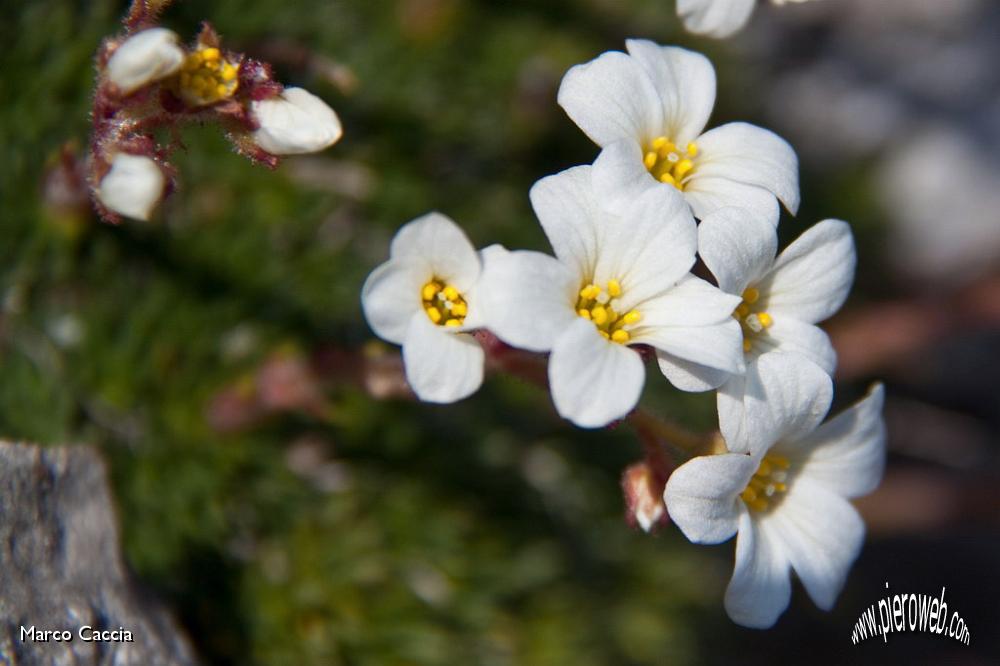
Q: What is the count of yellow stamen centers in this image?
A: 6